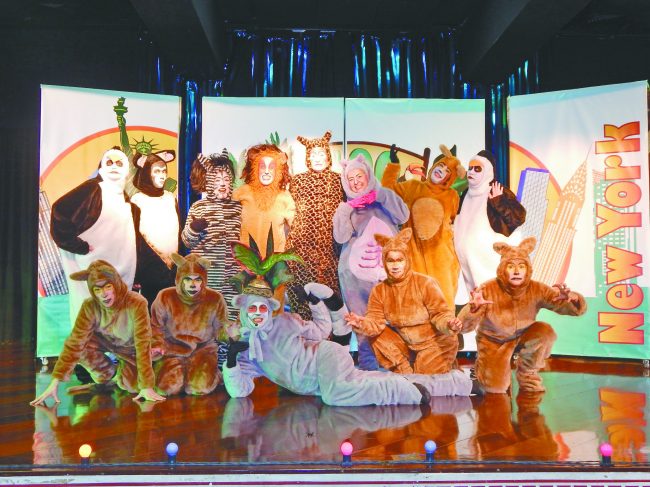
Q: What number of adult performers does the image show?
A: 13